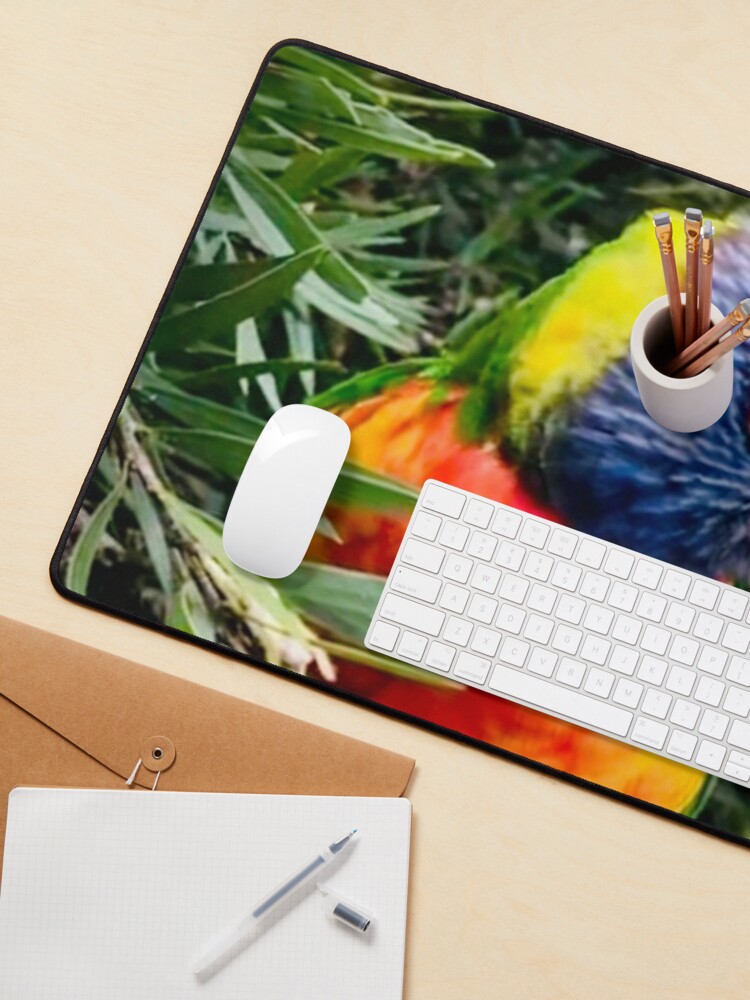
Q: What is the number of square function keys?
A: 10